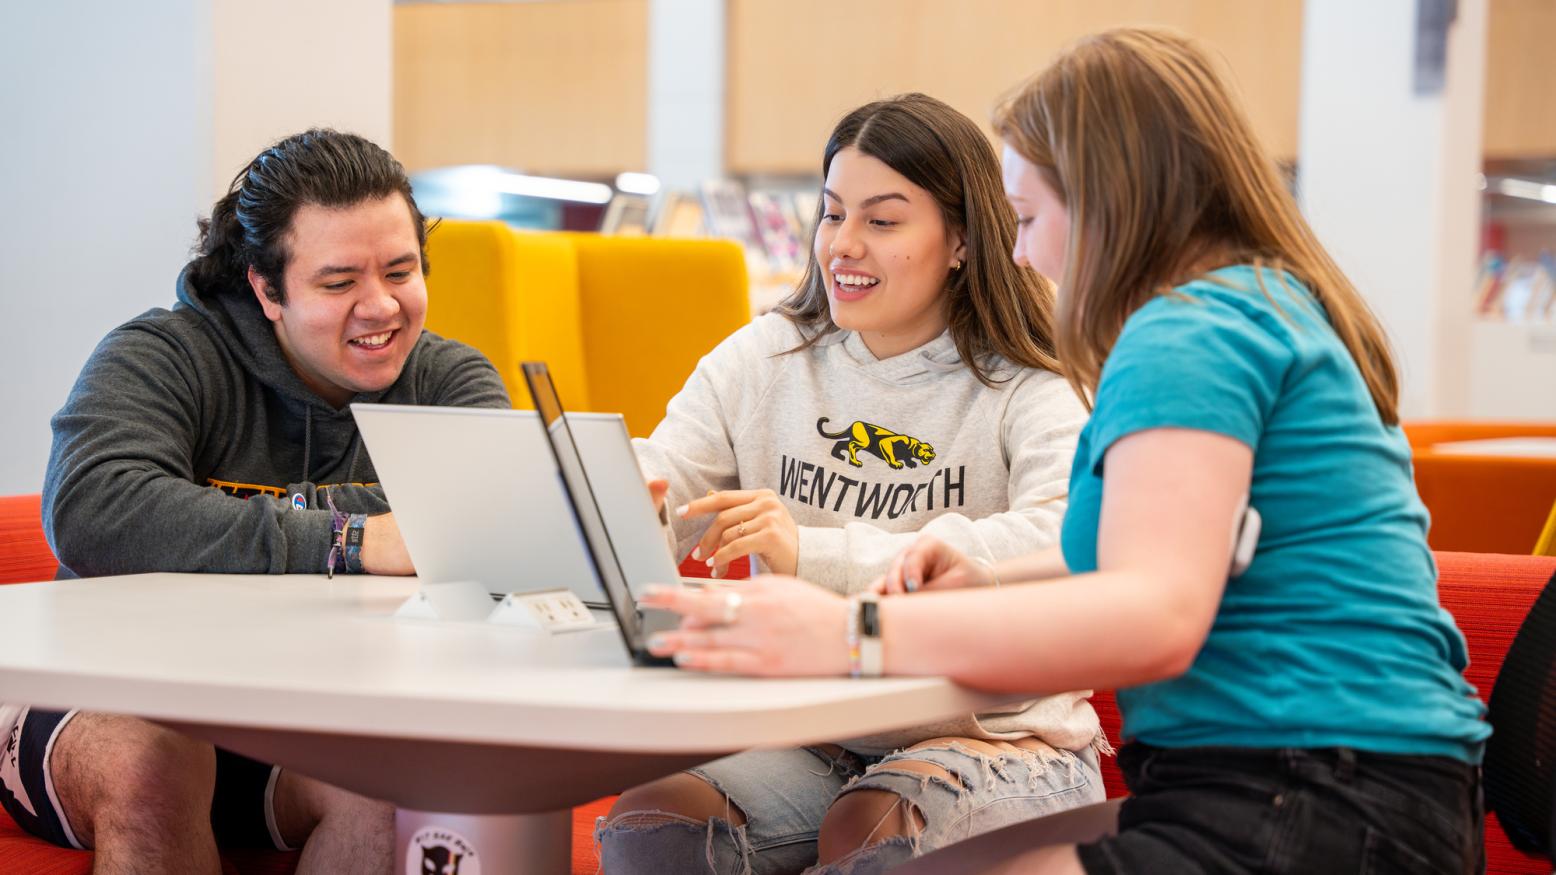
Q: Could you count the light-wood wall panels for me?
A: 3